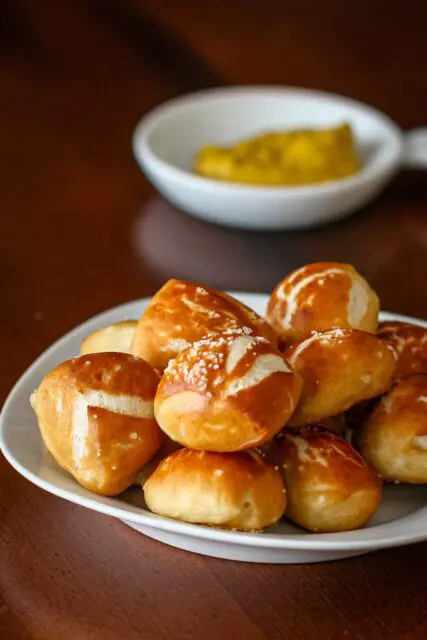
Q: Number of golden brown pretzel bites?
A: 10